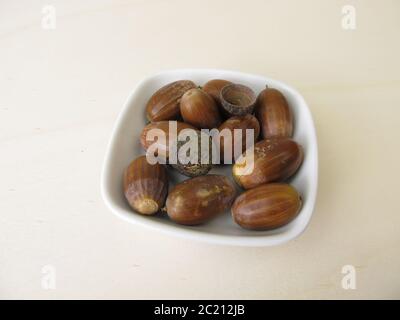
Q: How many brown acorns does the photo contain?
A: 10